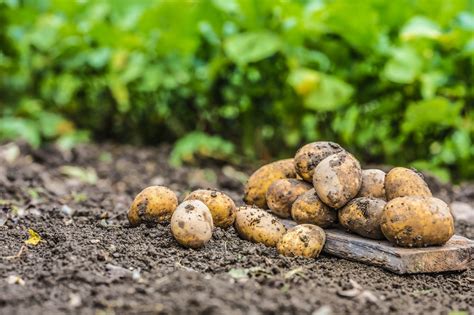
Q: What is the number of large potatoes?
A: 14